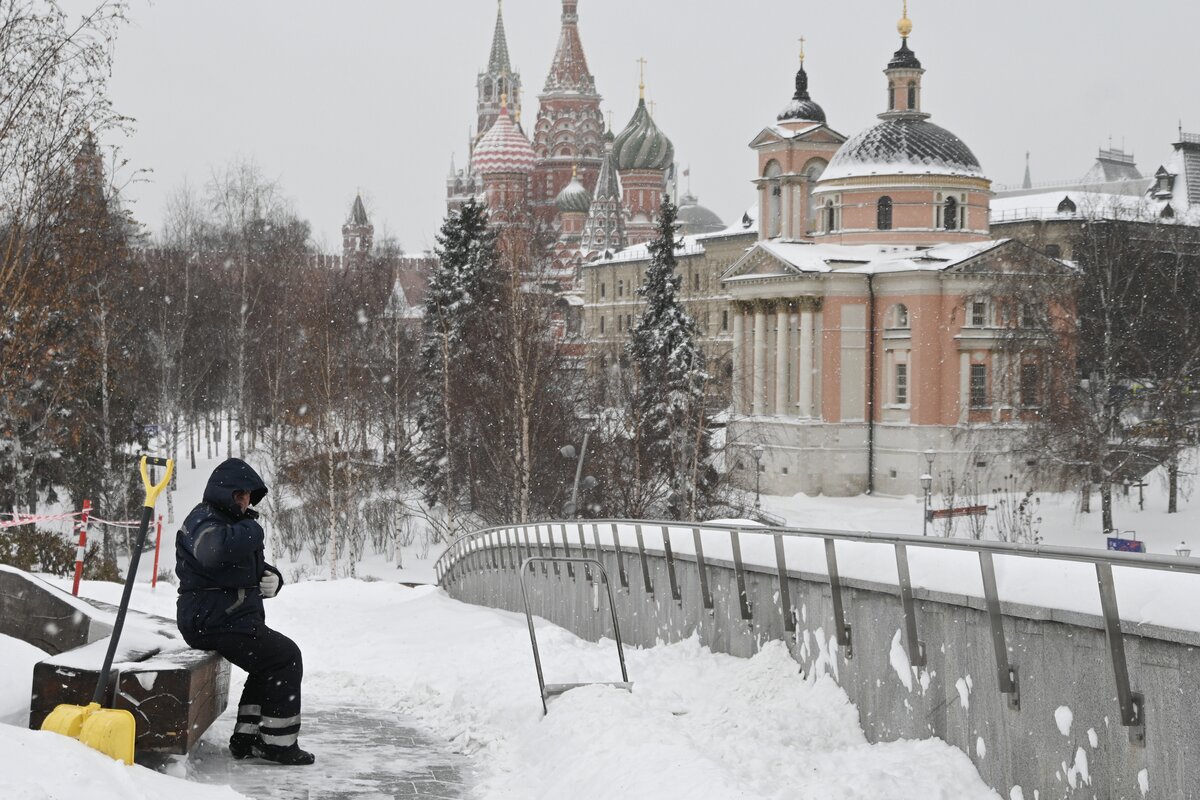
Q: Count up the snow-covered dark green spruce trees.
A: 2